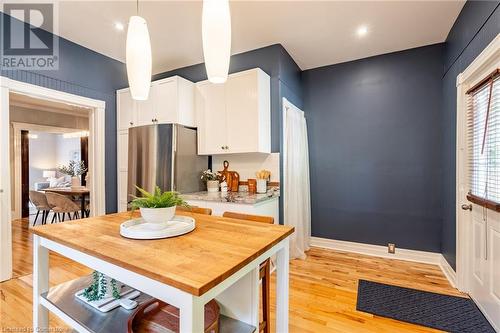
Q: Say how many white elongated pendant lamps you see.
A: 2